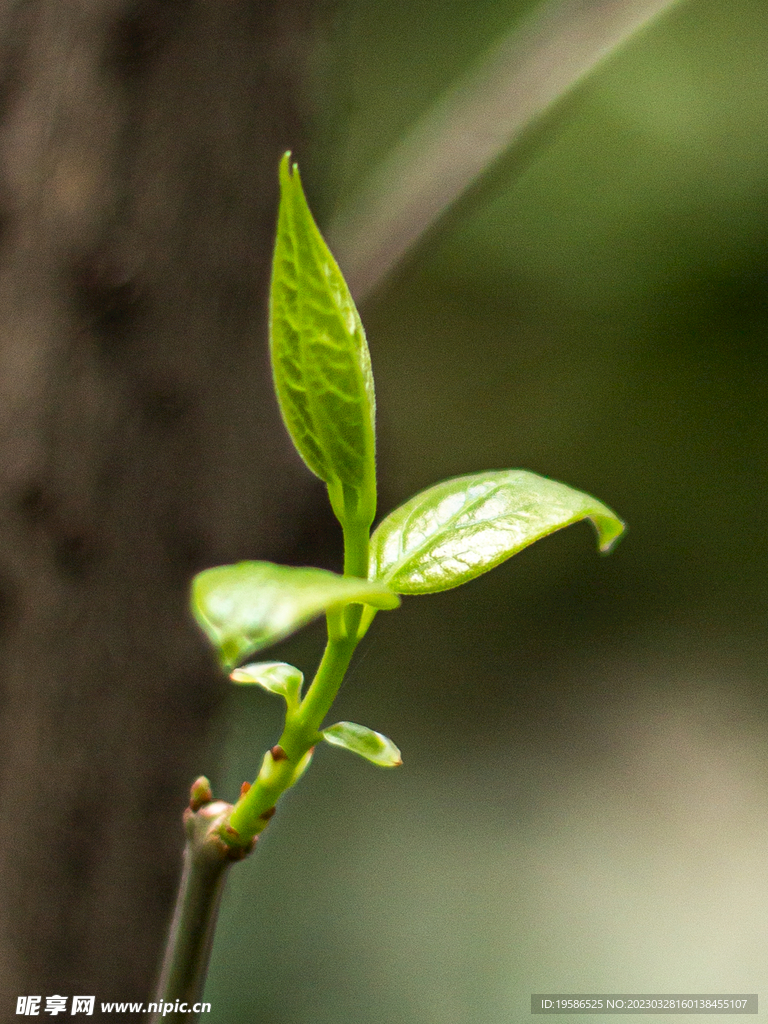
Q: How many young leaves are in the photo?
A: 5